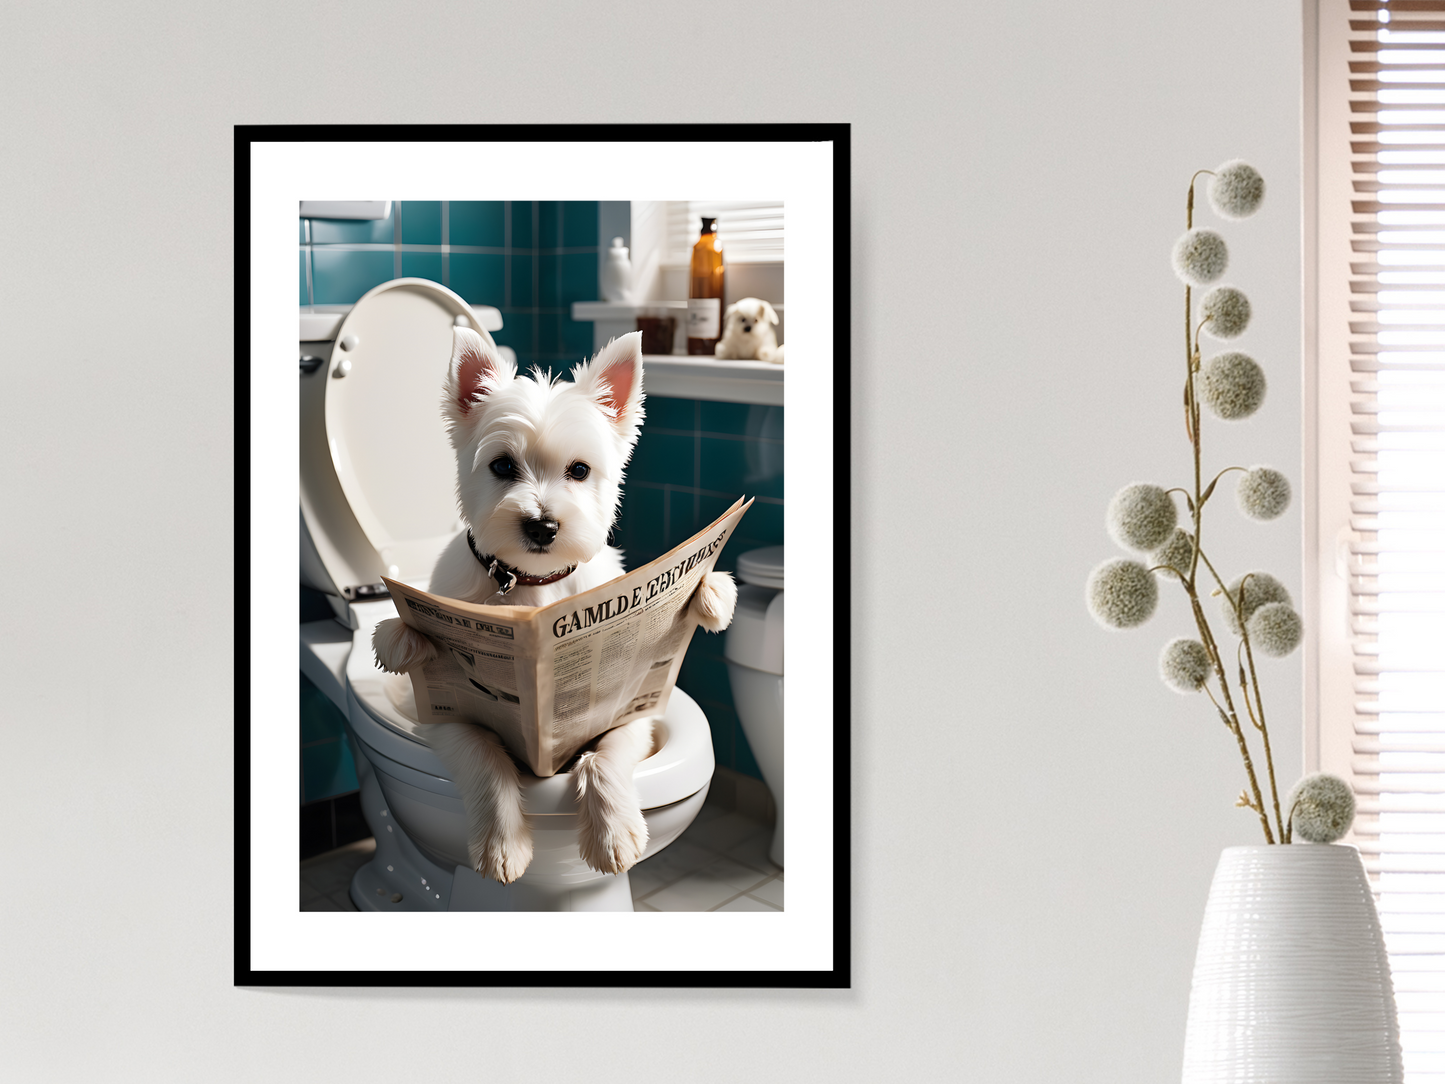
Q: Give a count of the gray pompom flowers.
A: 12